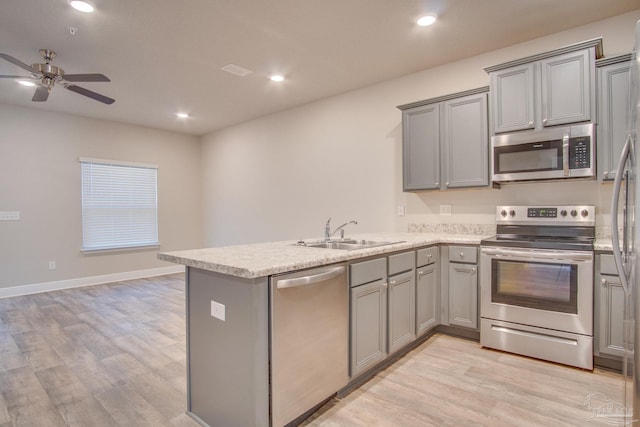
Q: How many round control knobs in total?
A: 5